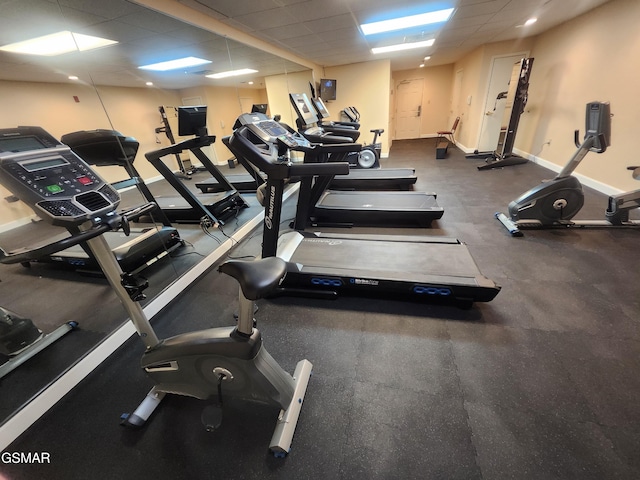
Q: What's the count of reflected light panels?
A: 3